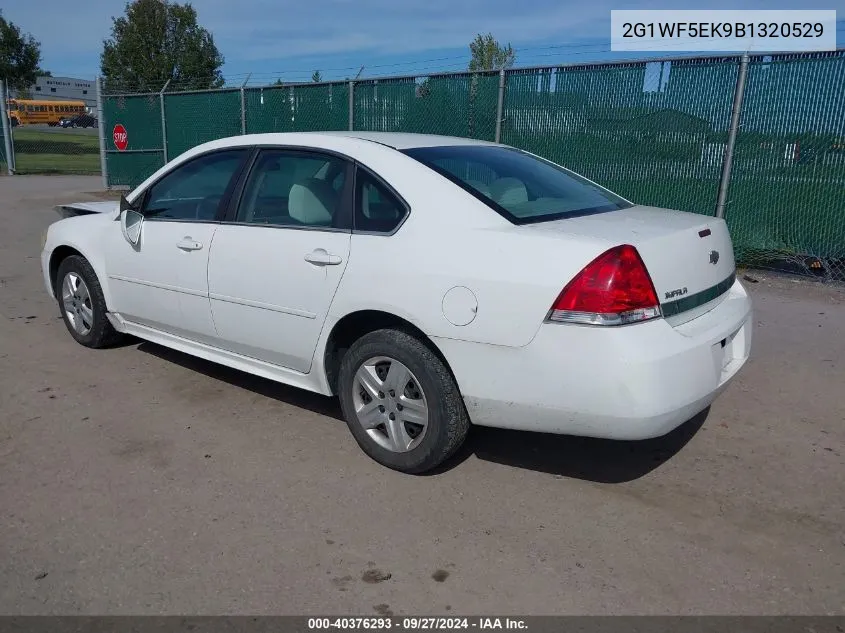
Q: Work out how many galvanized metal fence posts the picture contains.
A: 7